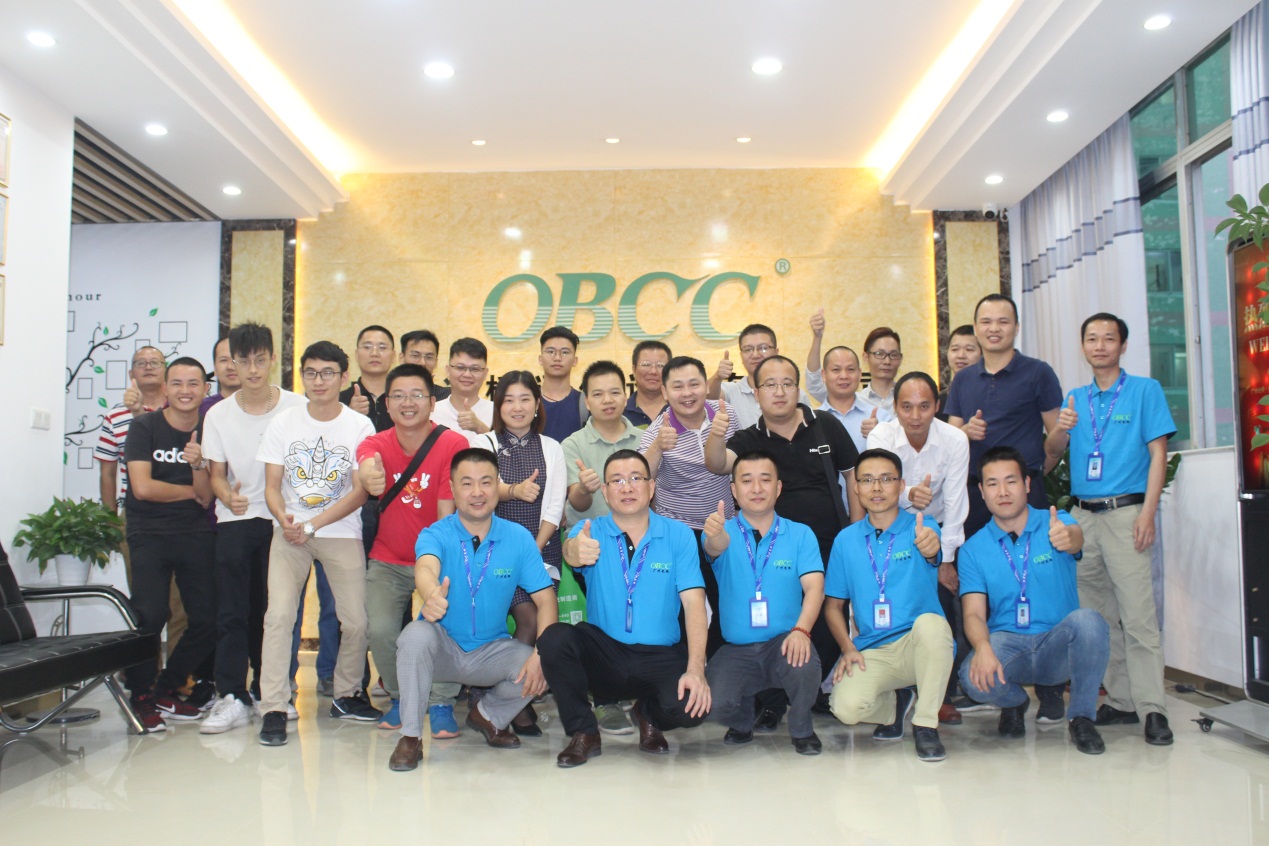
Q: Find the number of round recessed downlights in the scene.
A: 11